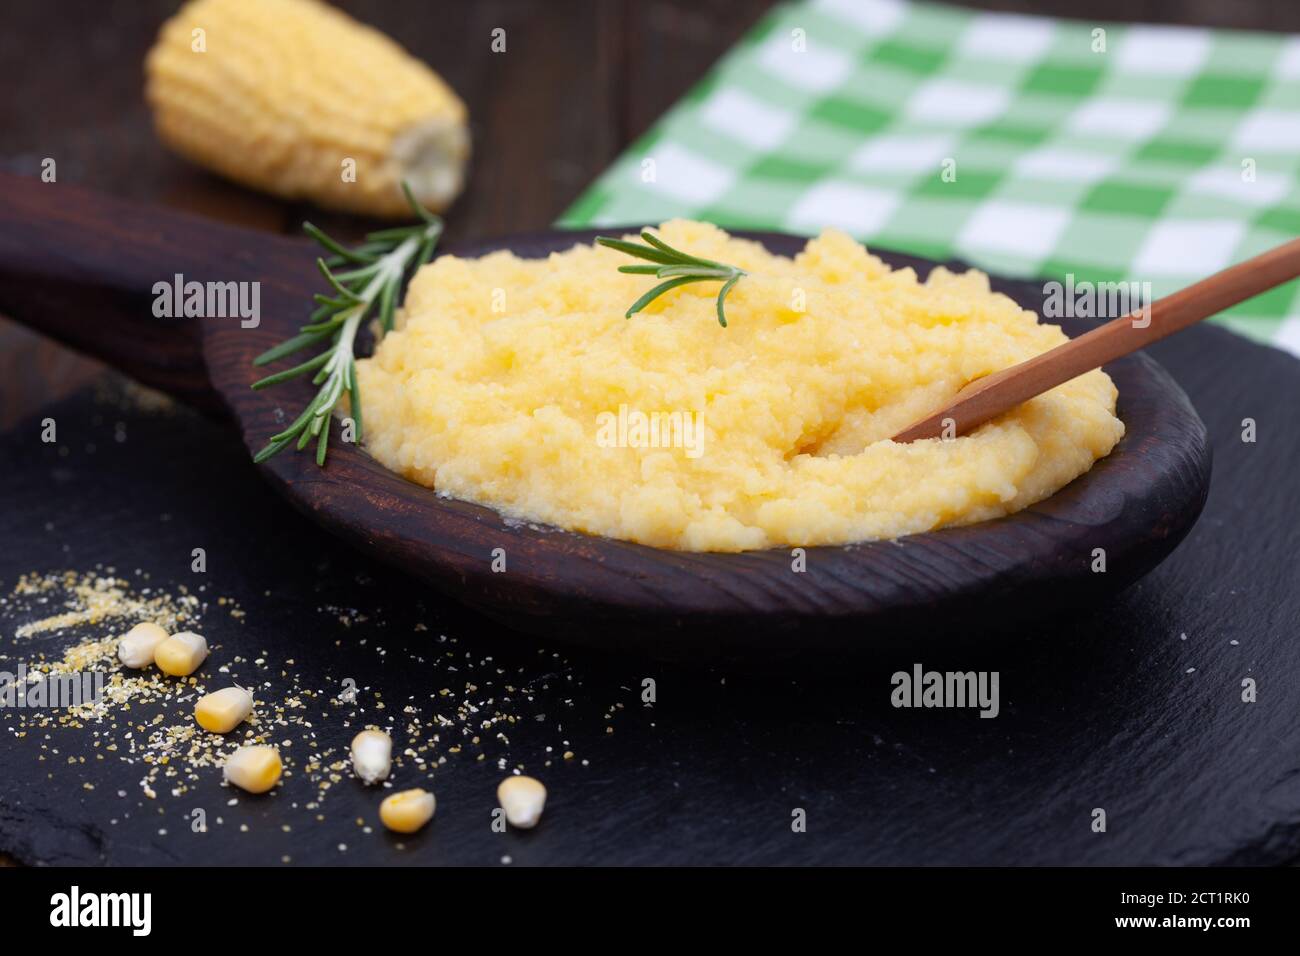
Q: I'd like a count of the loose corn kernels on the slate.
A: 7